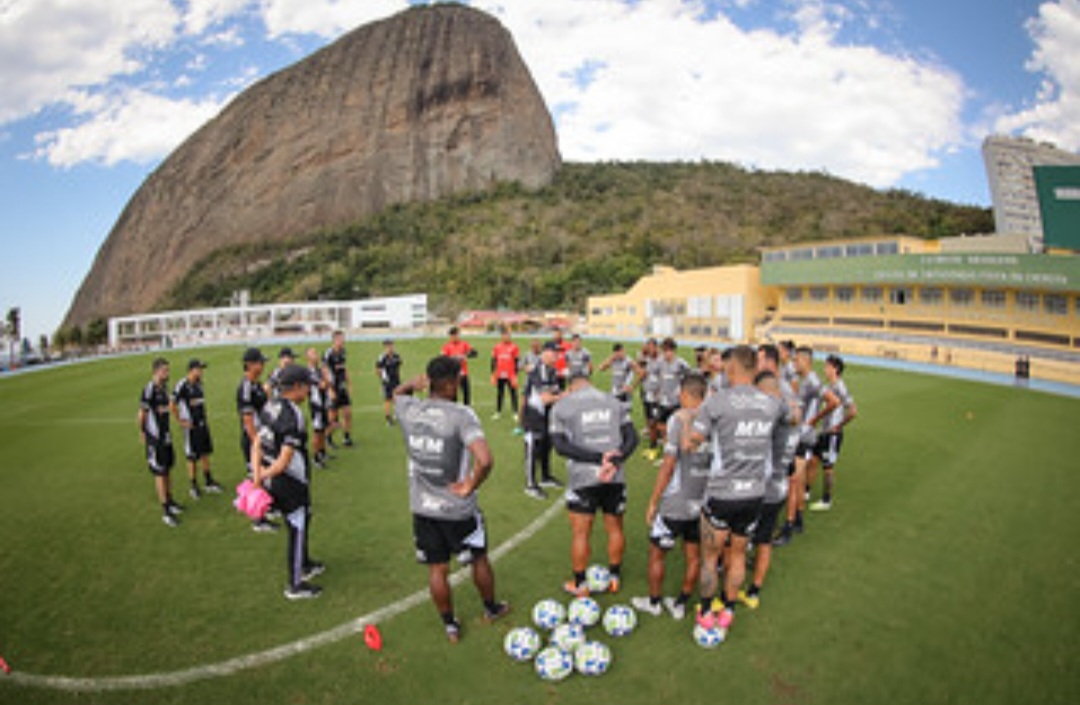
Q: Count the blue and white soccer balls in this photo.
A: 9